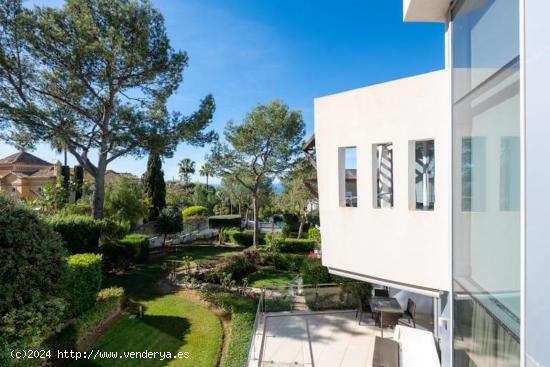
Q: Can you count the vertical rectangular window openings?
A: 3